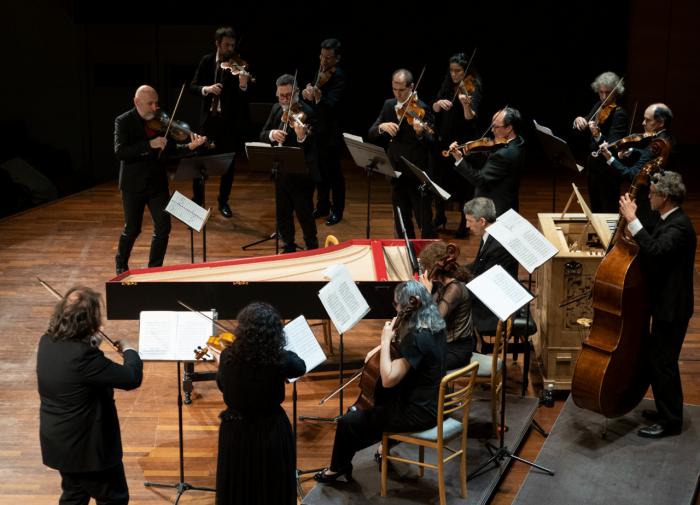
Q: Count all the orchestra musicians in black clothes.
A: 15